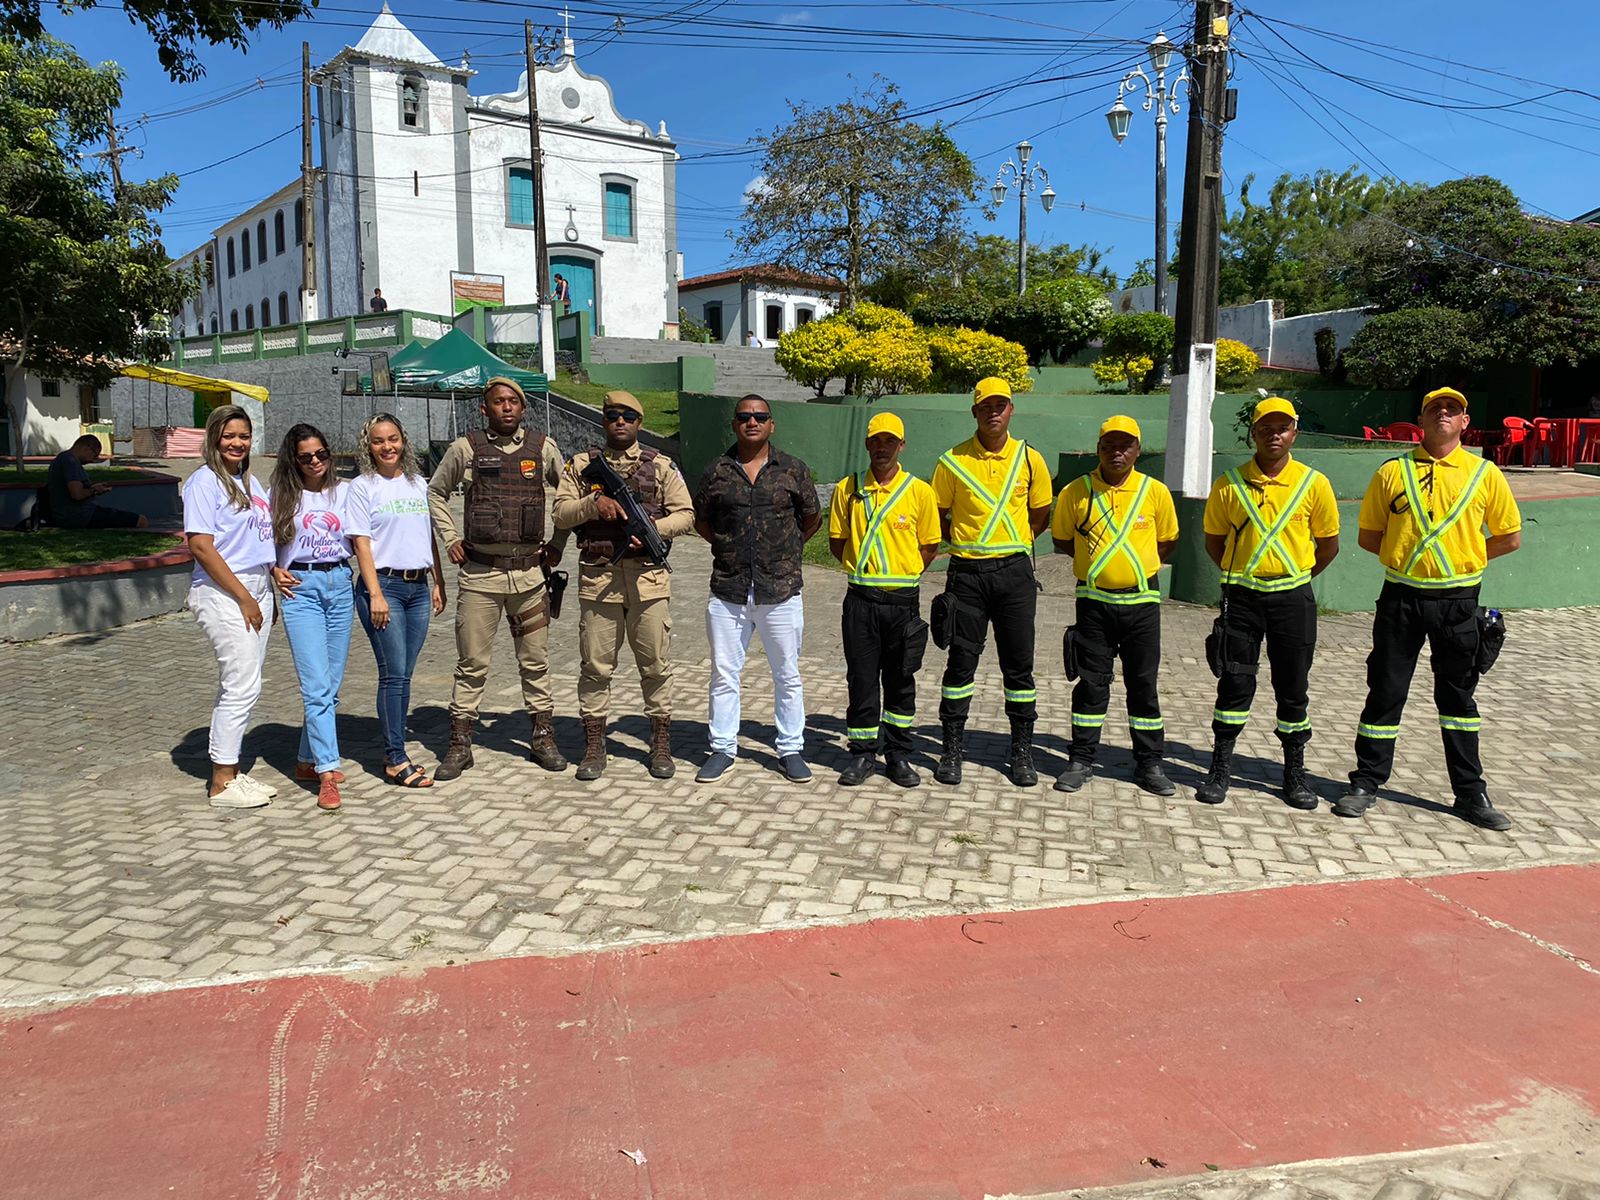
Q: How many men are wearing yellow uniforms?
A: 5